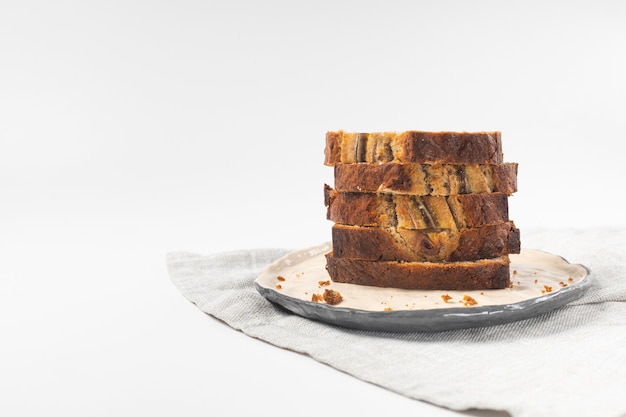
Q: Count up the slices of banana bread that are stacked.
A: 5